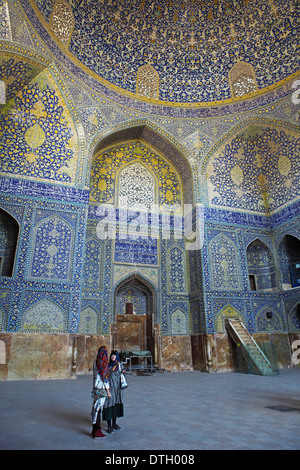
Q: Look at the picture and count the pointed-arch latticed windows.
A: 4